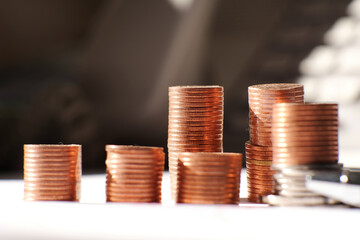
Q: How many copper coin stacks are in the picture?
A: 6